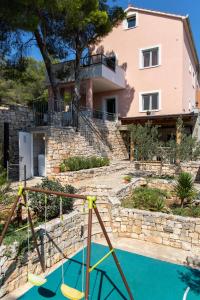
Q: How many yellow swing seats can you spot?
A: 2